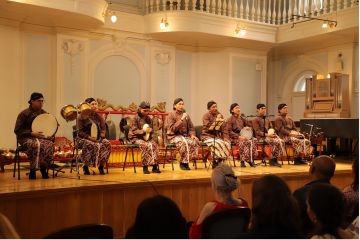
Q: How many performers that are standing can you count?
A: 0